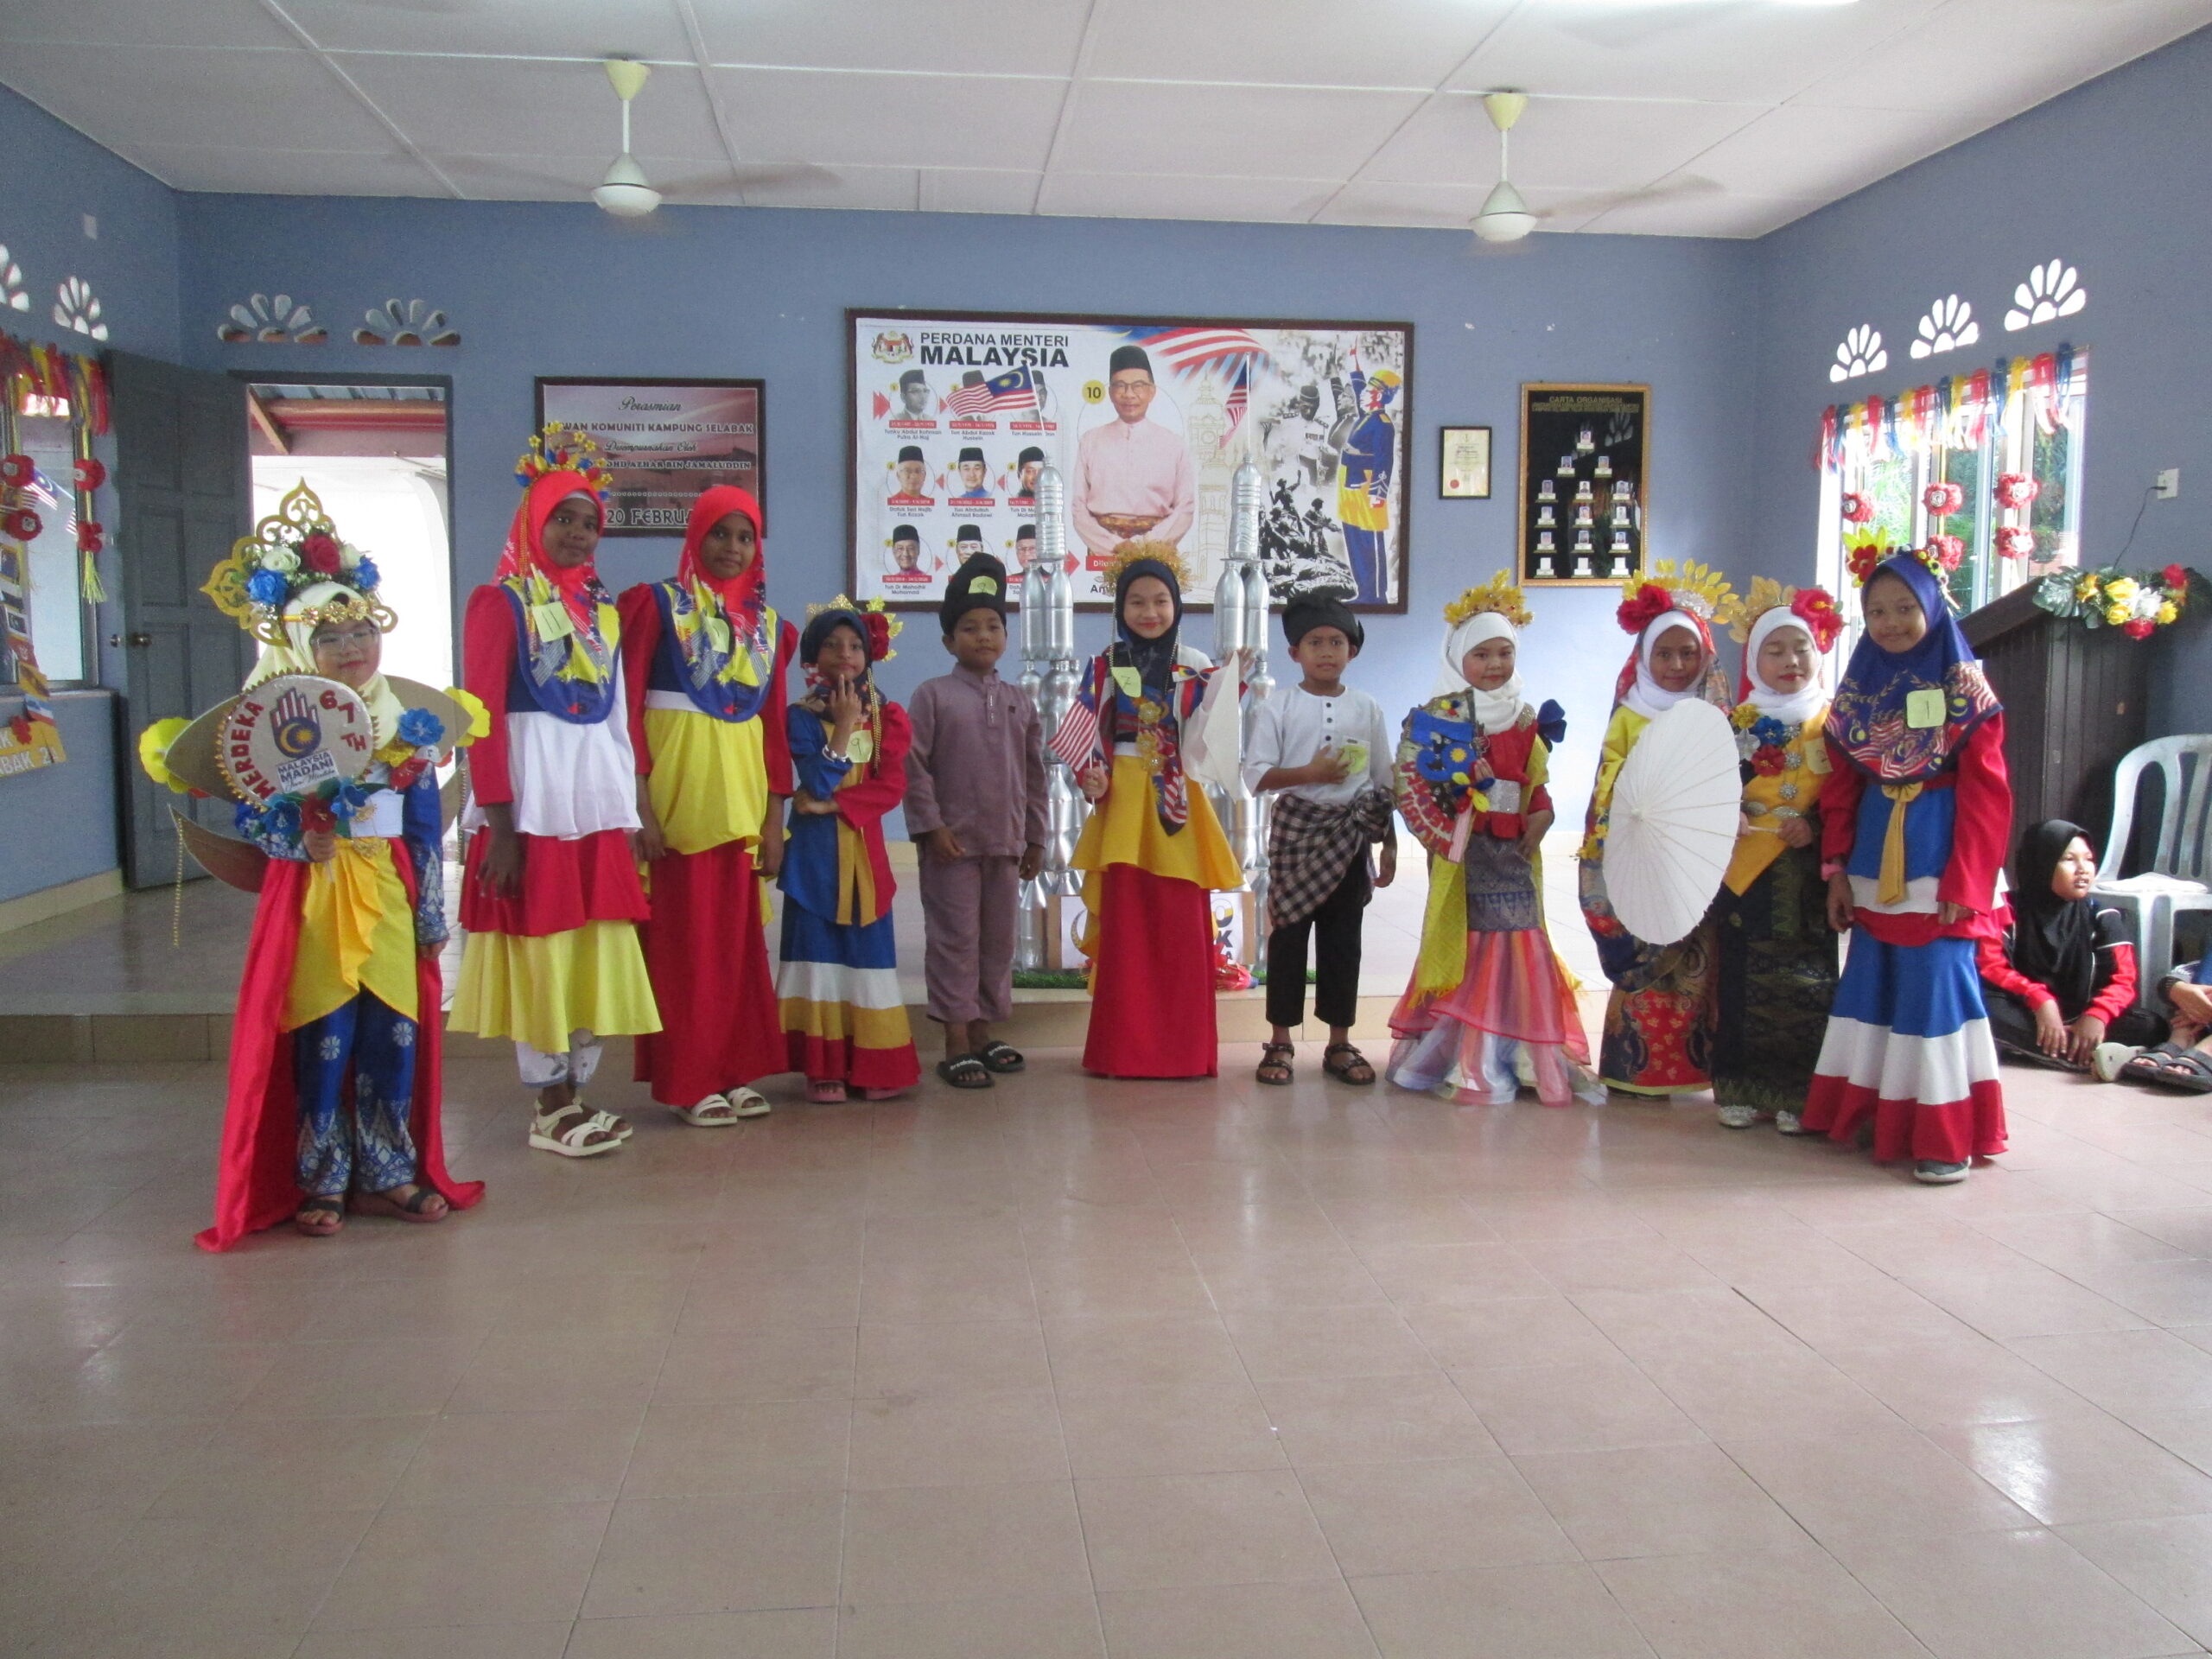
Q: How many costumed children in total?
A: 11